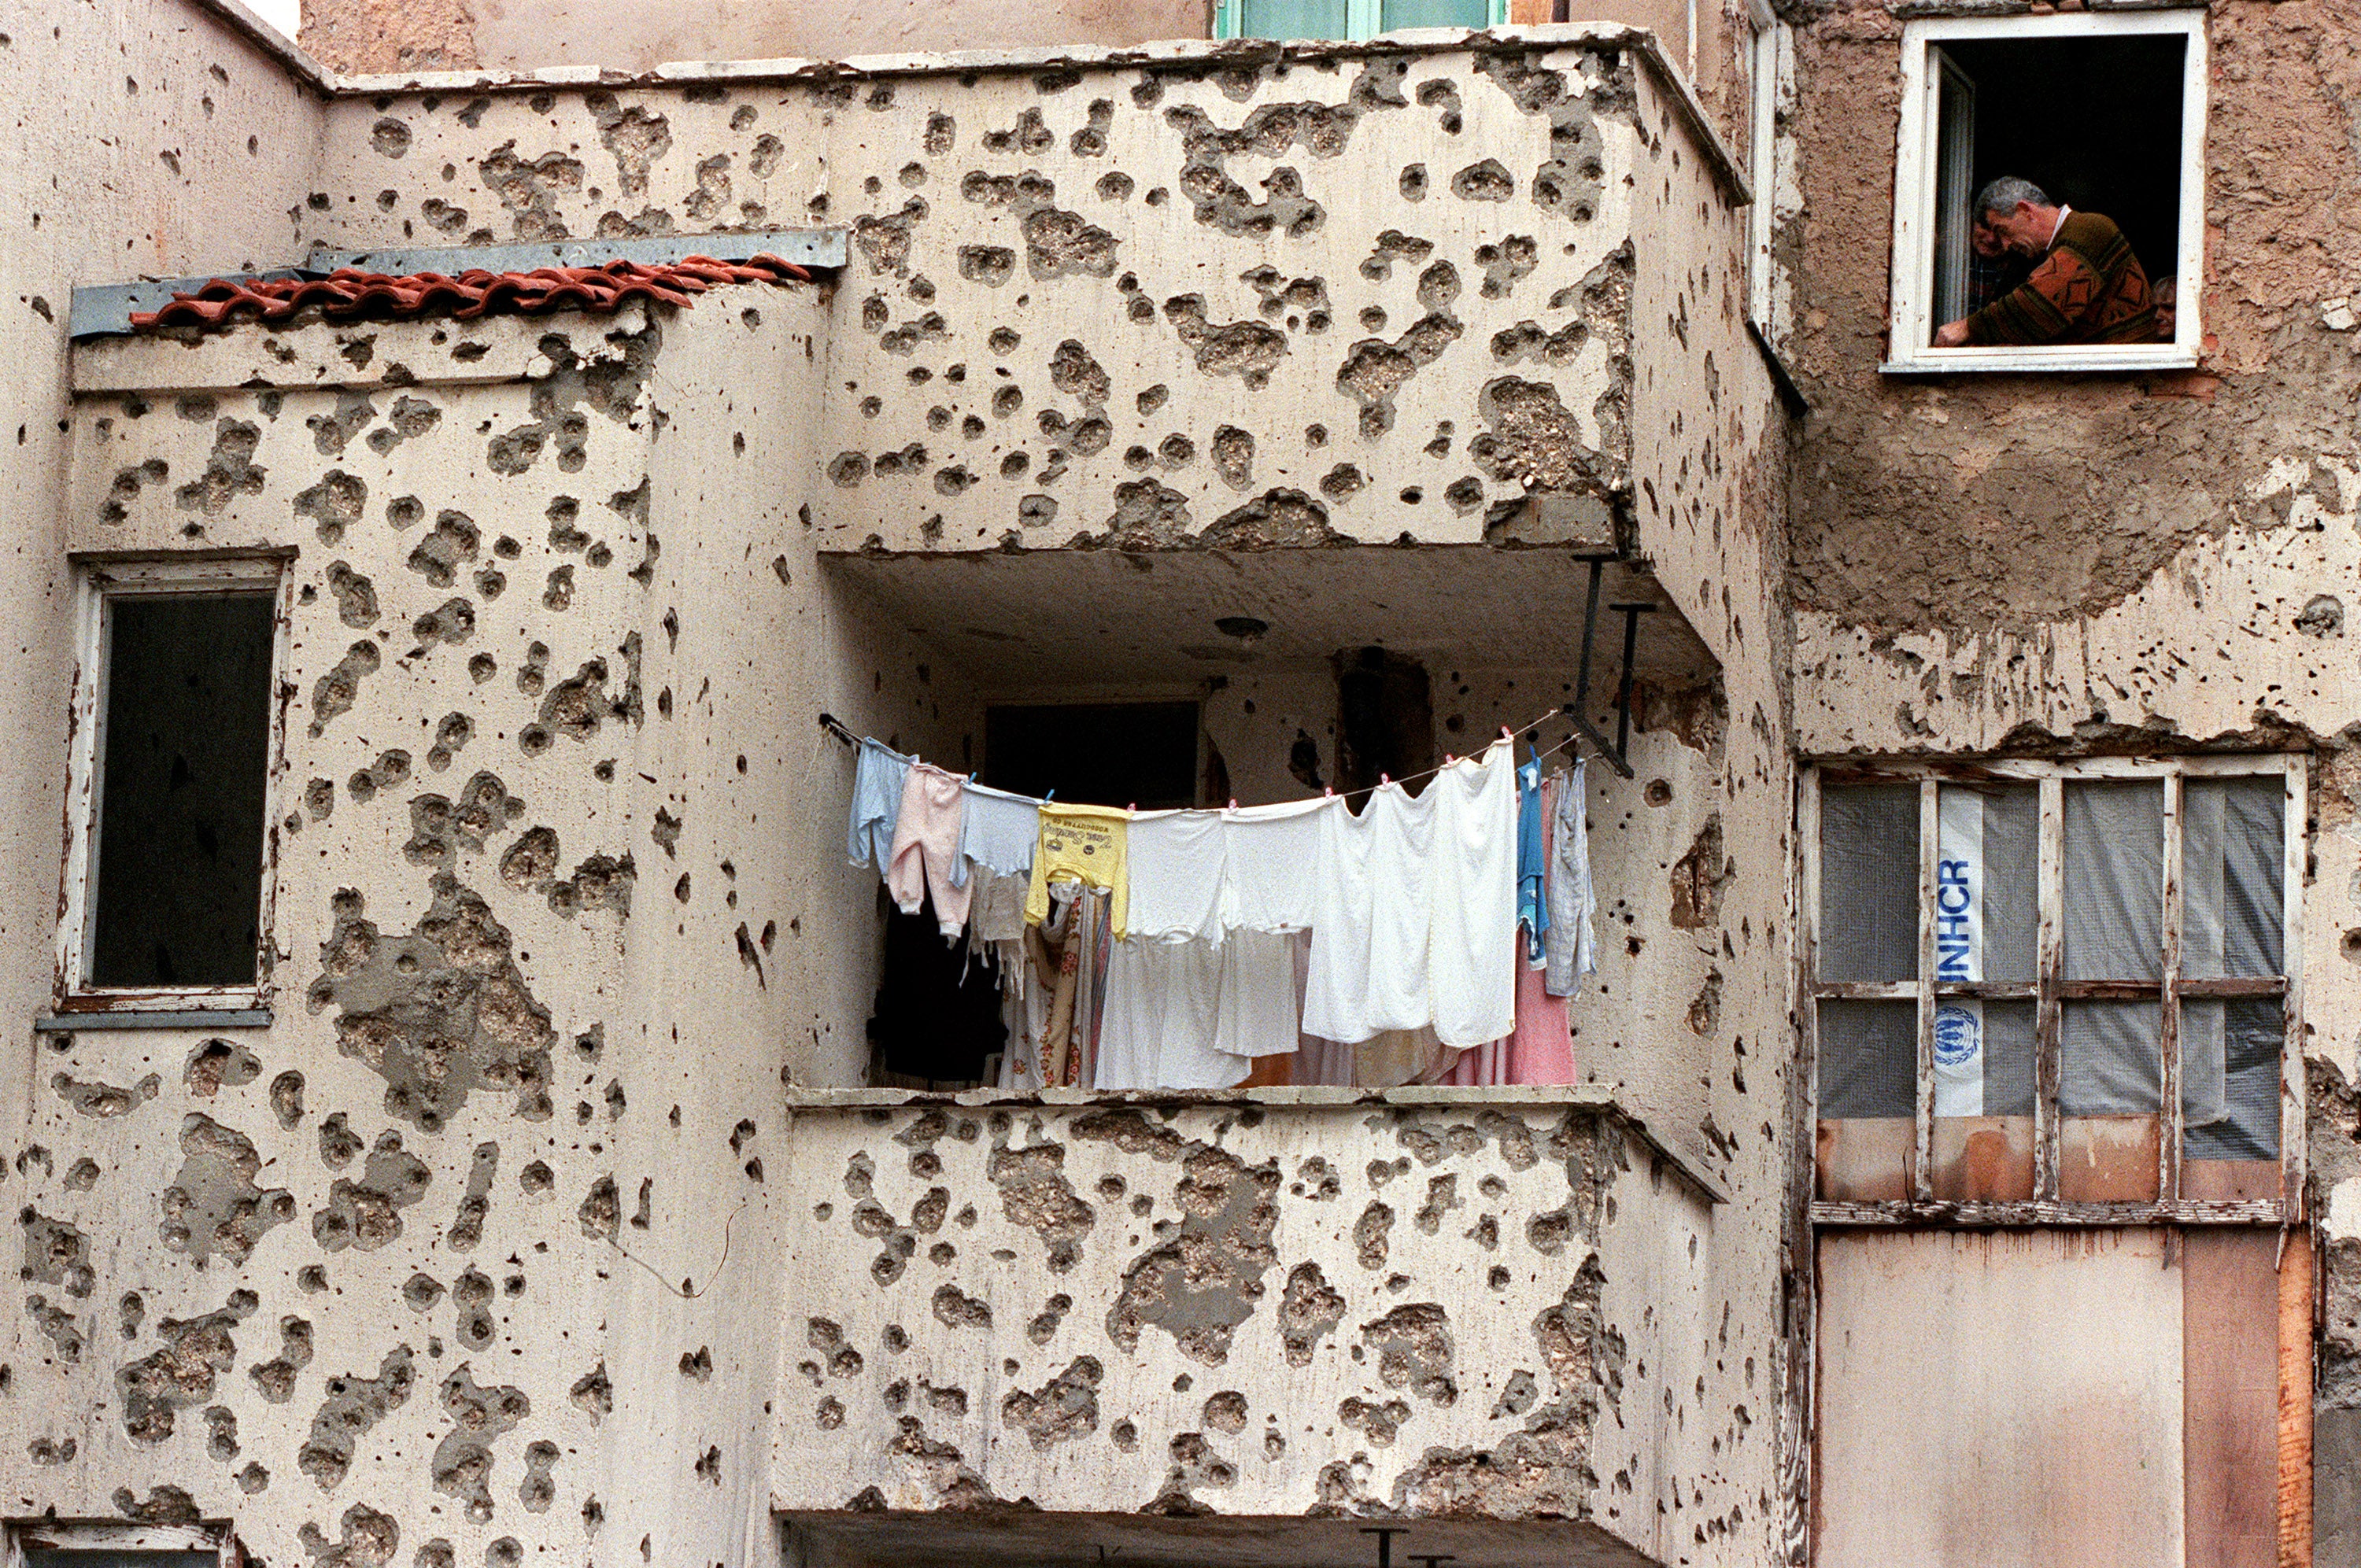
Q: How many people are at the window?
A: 3